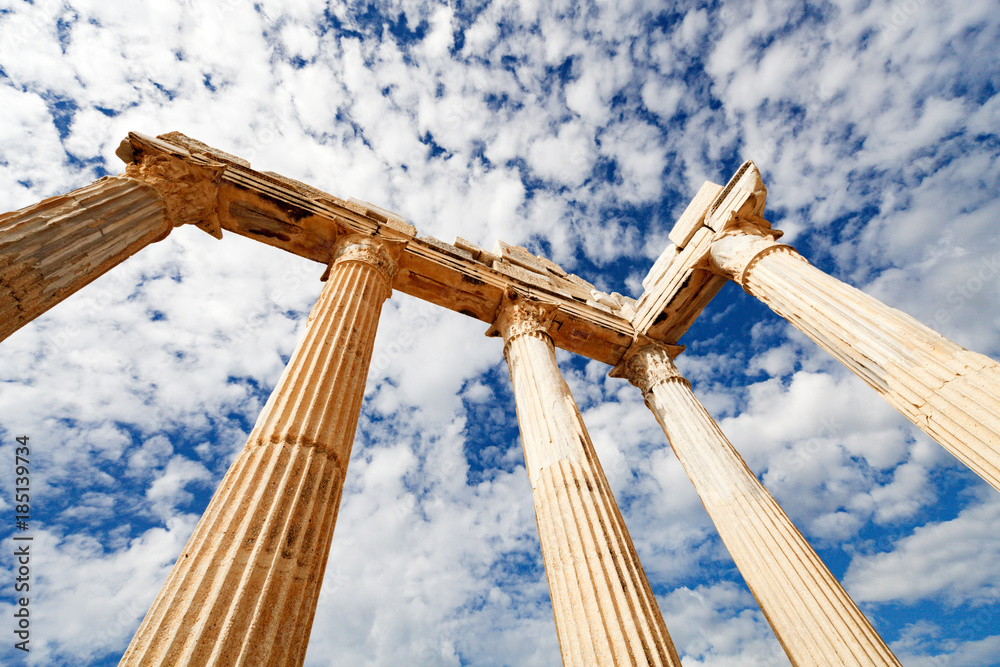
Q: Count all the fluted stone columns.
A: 5